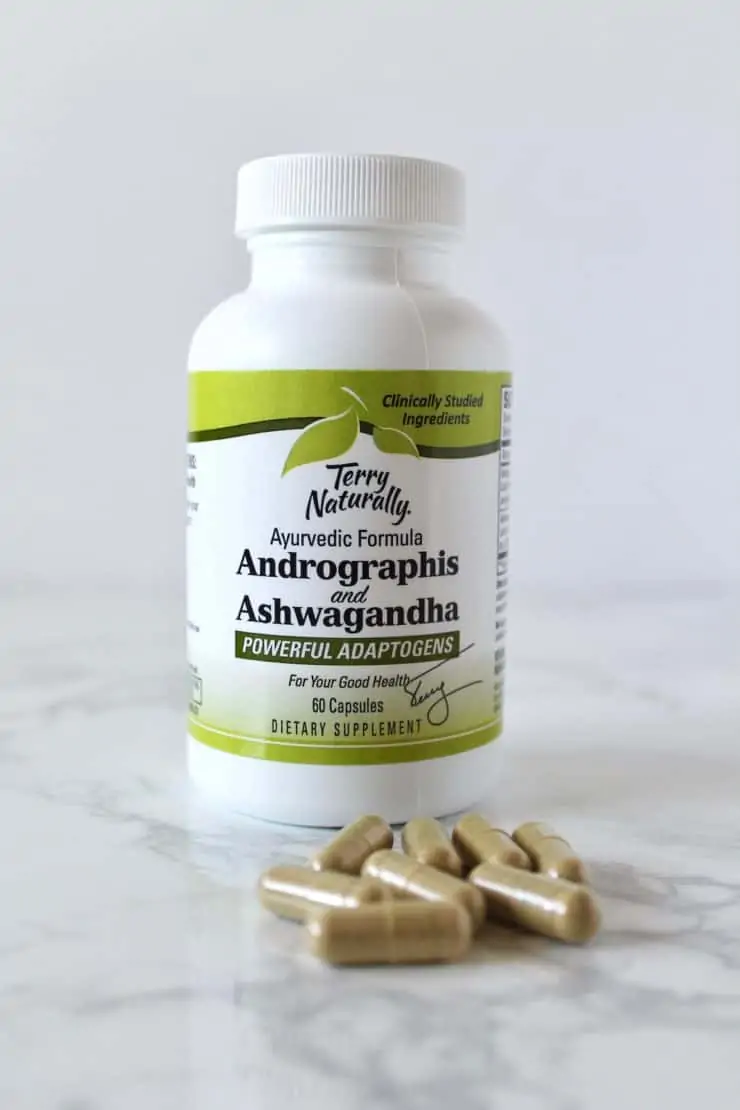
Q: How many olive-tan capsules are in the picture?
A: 8